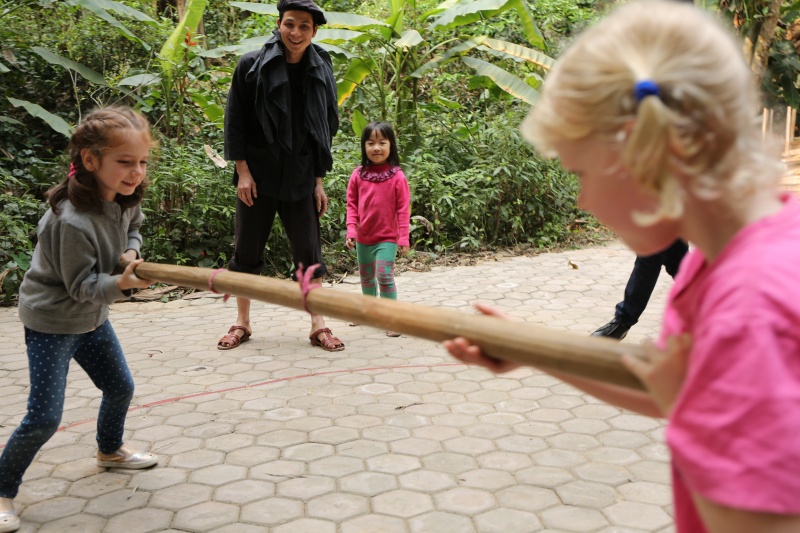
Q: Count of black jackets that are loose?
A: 1